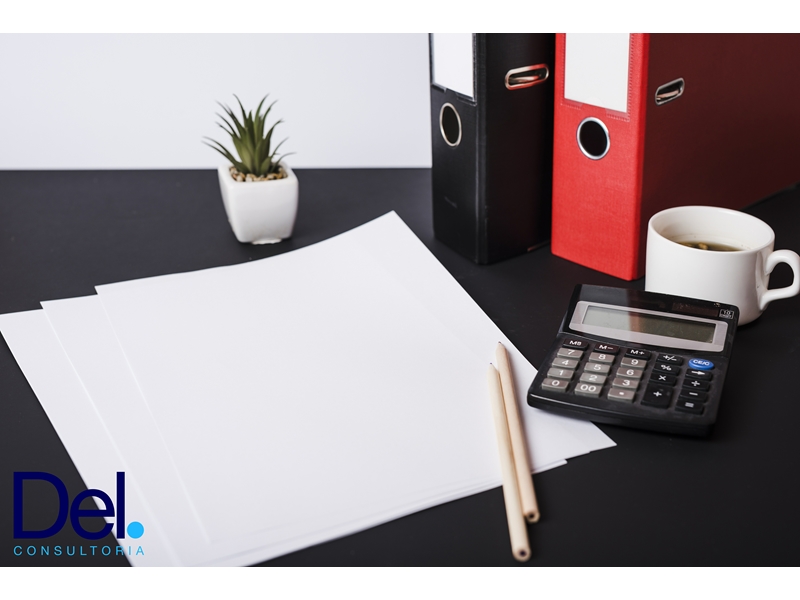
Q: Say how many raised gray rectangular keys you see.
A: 12